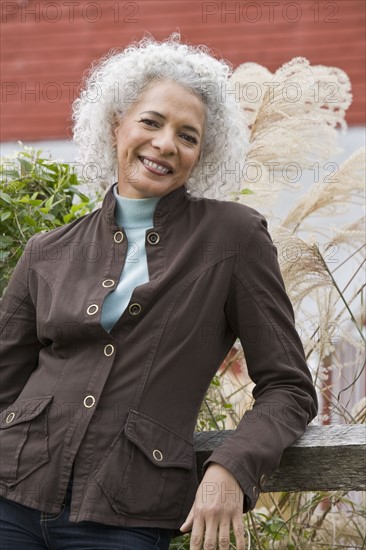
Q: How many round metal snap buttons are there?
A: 11